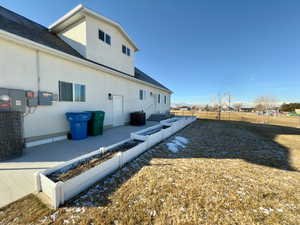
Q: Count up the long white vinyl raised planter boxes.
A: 3